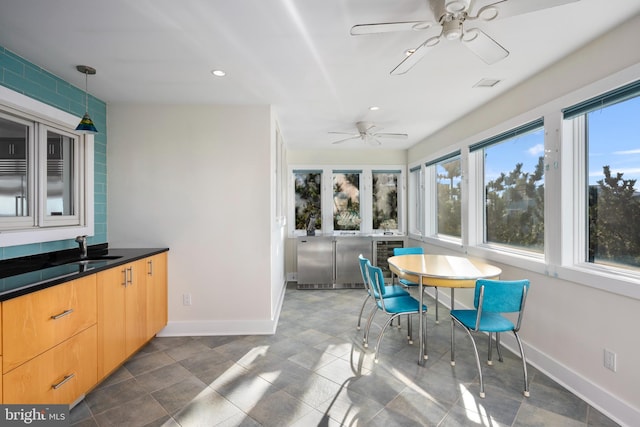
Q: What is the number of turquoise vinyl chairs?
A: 4